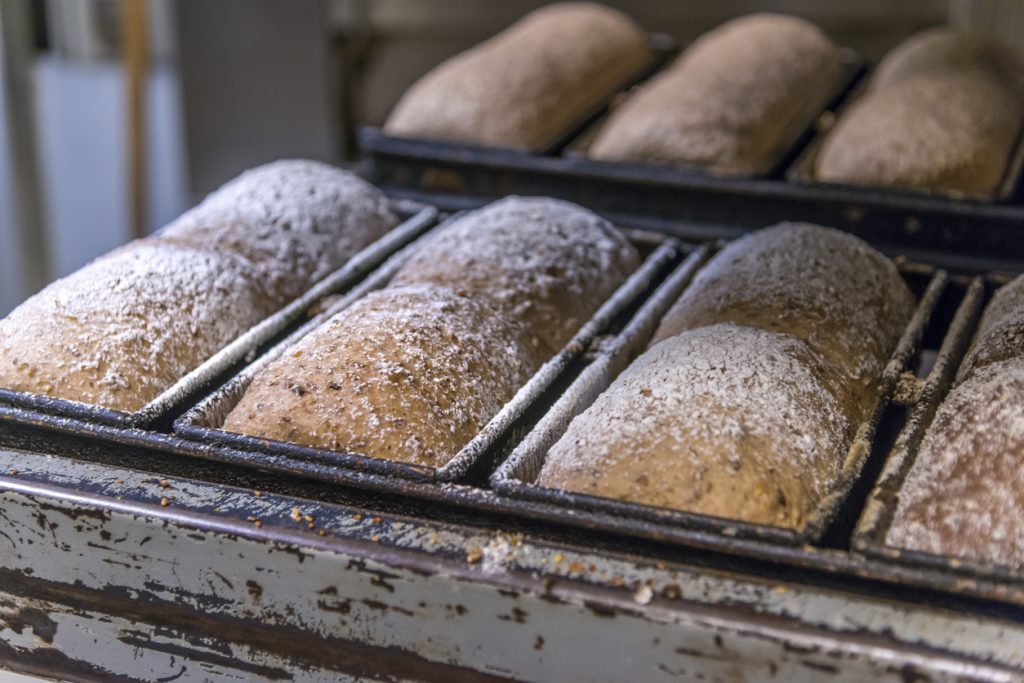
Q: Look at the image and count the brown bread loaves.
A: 7